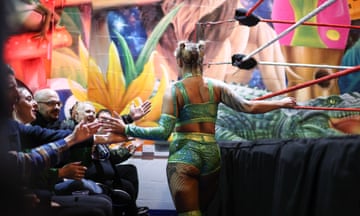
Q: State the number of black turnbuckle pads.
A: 2